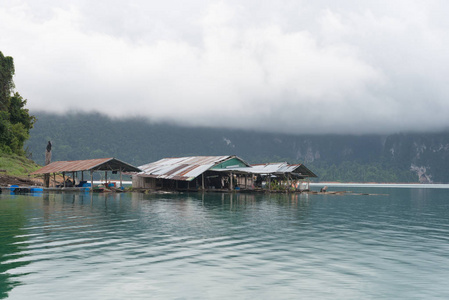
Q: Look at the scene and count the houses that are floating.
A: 3